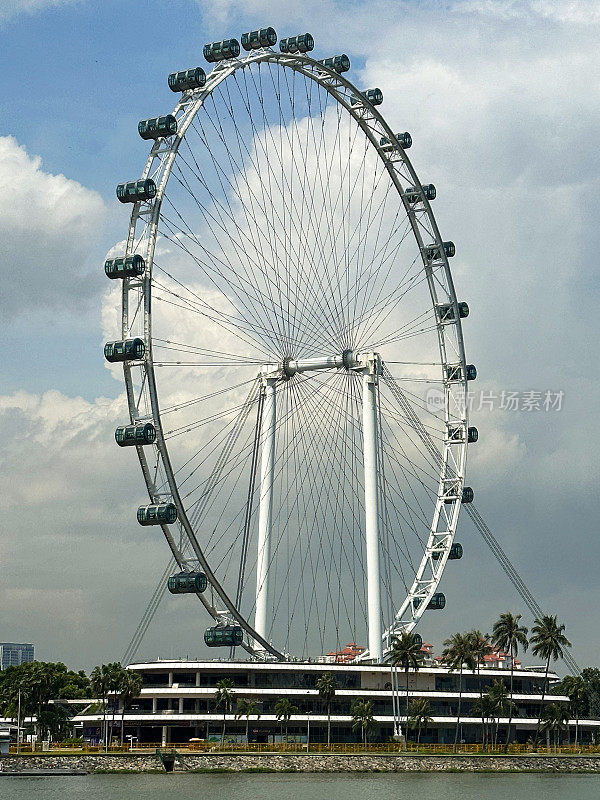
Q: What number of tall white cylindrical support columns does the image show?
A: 2